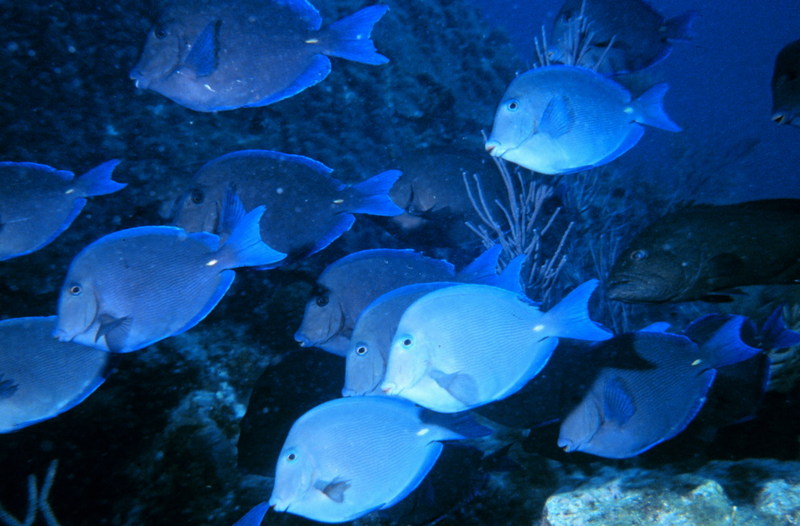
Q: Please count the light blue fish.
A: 3